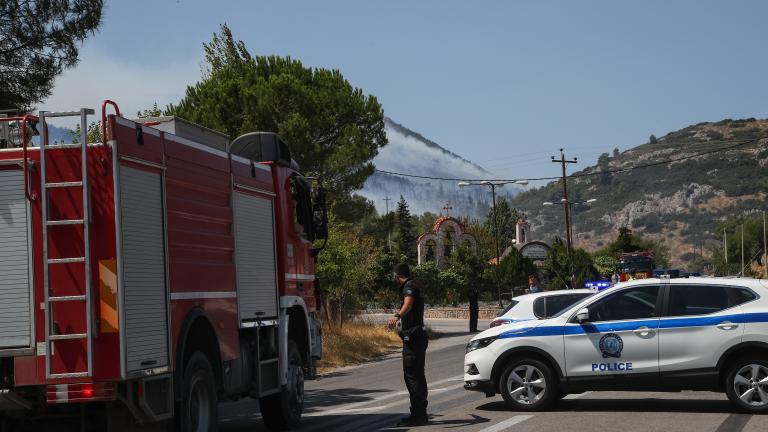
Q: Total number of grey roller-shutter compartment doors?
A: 3